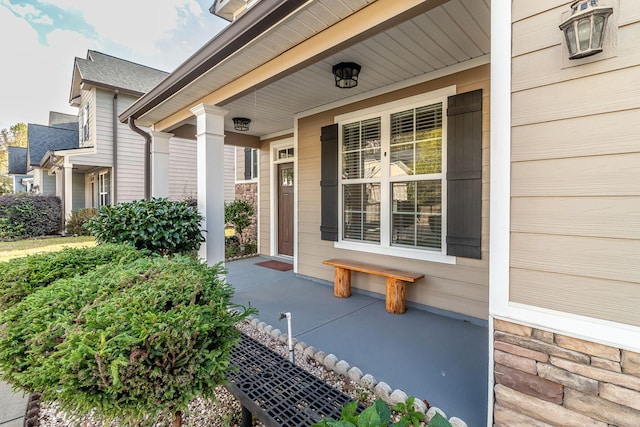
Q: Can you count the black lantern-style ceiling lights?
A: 2